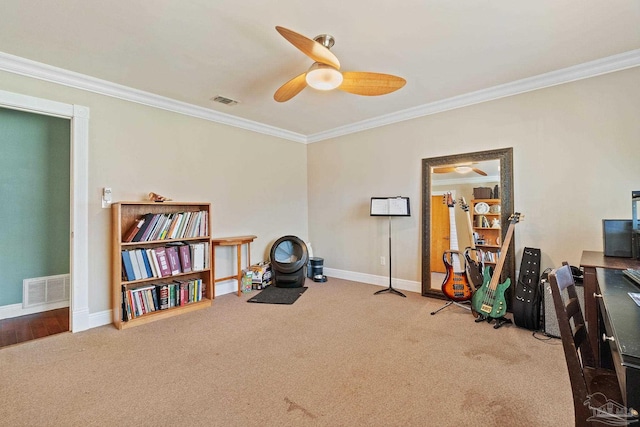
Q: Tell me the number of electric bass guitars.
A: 2